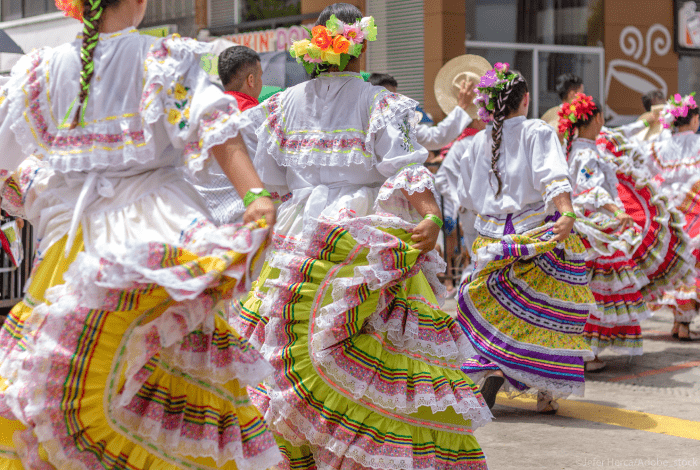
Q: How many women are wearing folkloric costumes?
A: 5